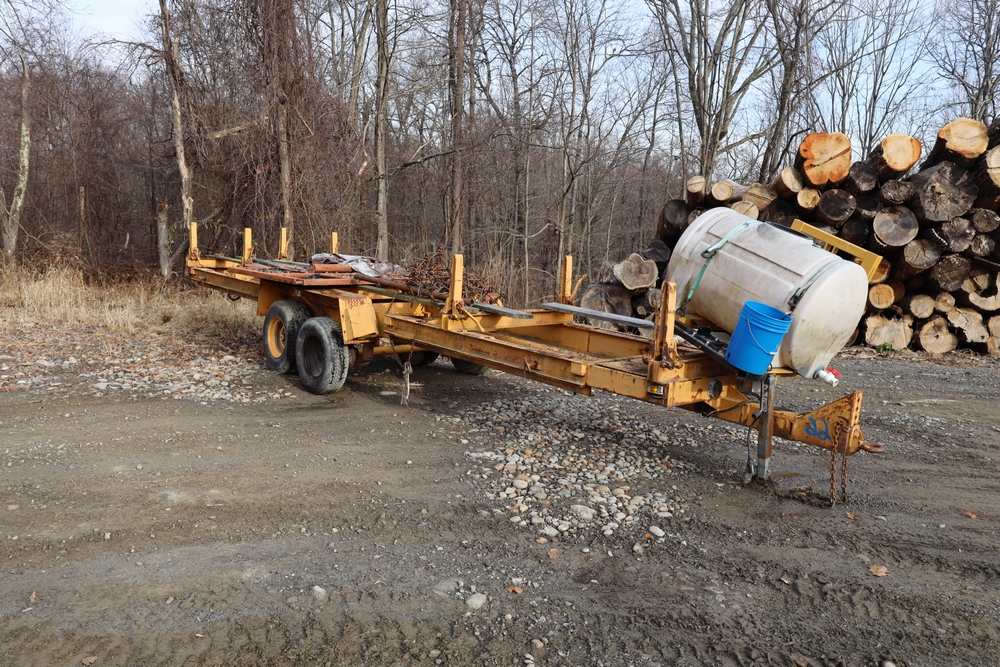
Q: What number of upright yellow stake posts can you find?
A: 7